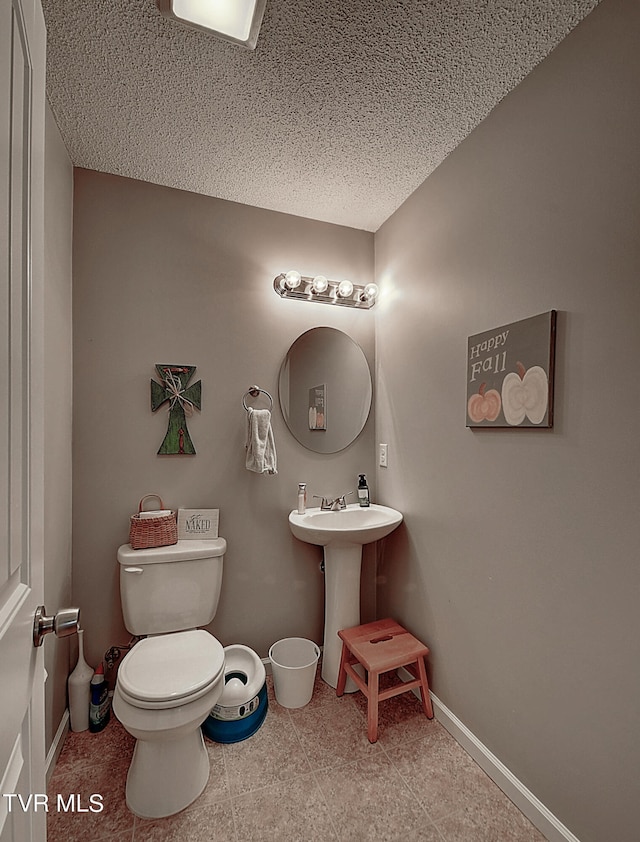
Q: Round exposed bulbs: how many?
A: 4